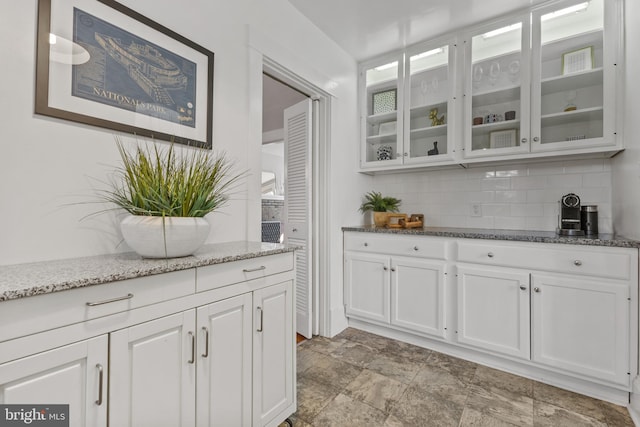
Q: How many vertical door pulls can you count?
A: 4